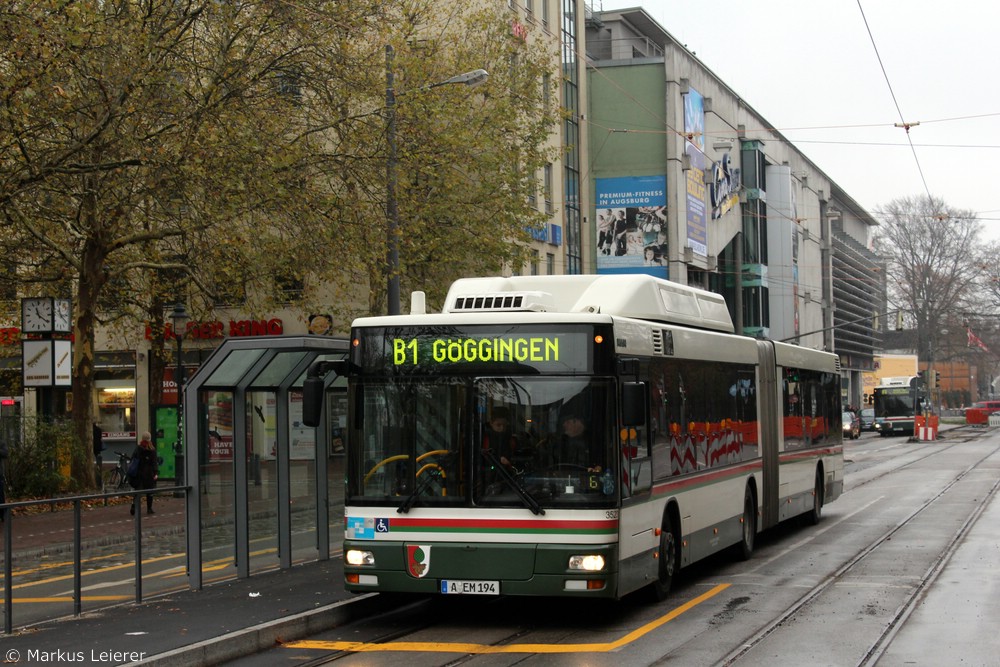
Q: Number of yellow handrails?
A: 3